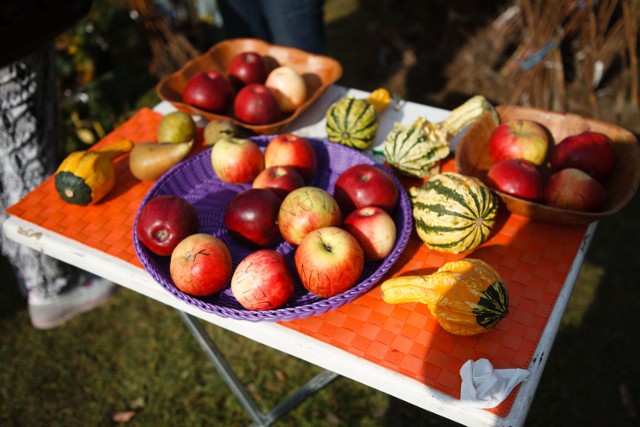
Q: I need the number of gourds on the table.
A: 7